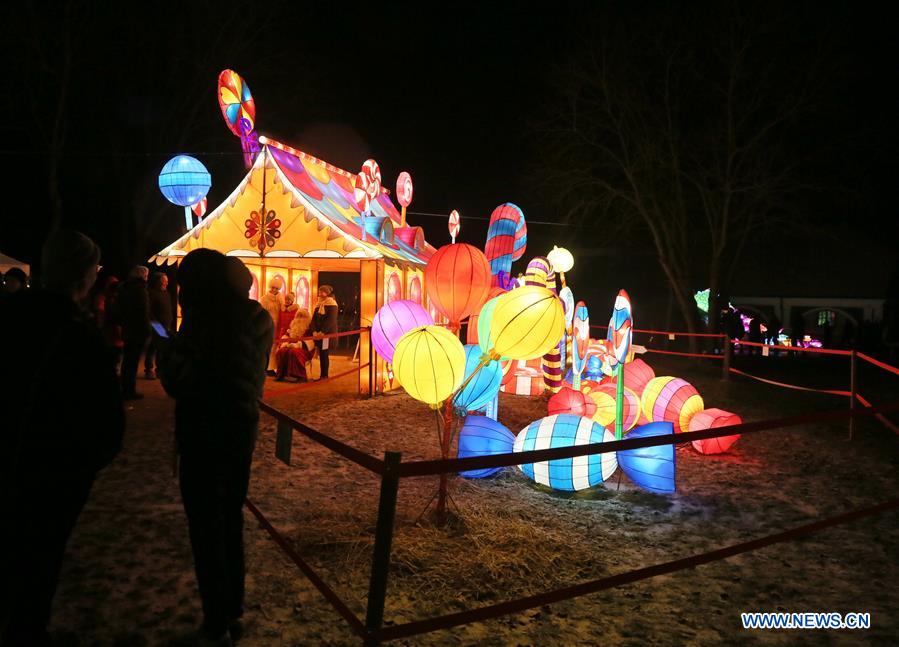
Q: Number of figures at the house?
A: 4